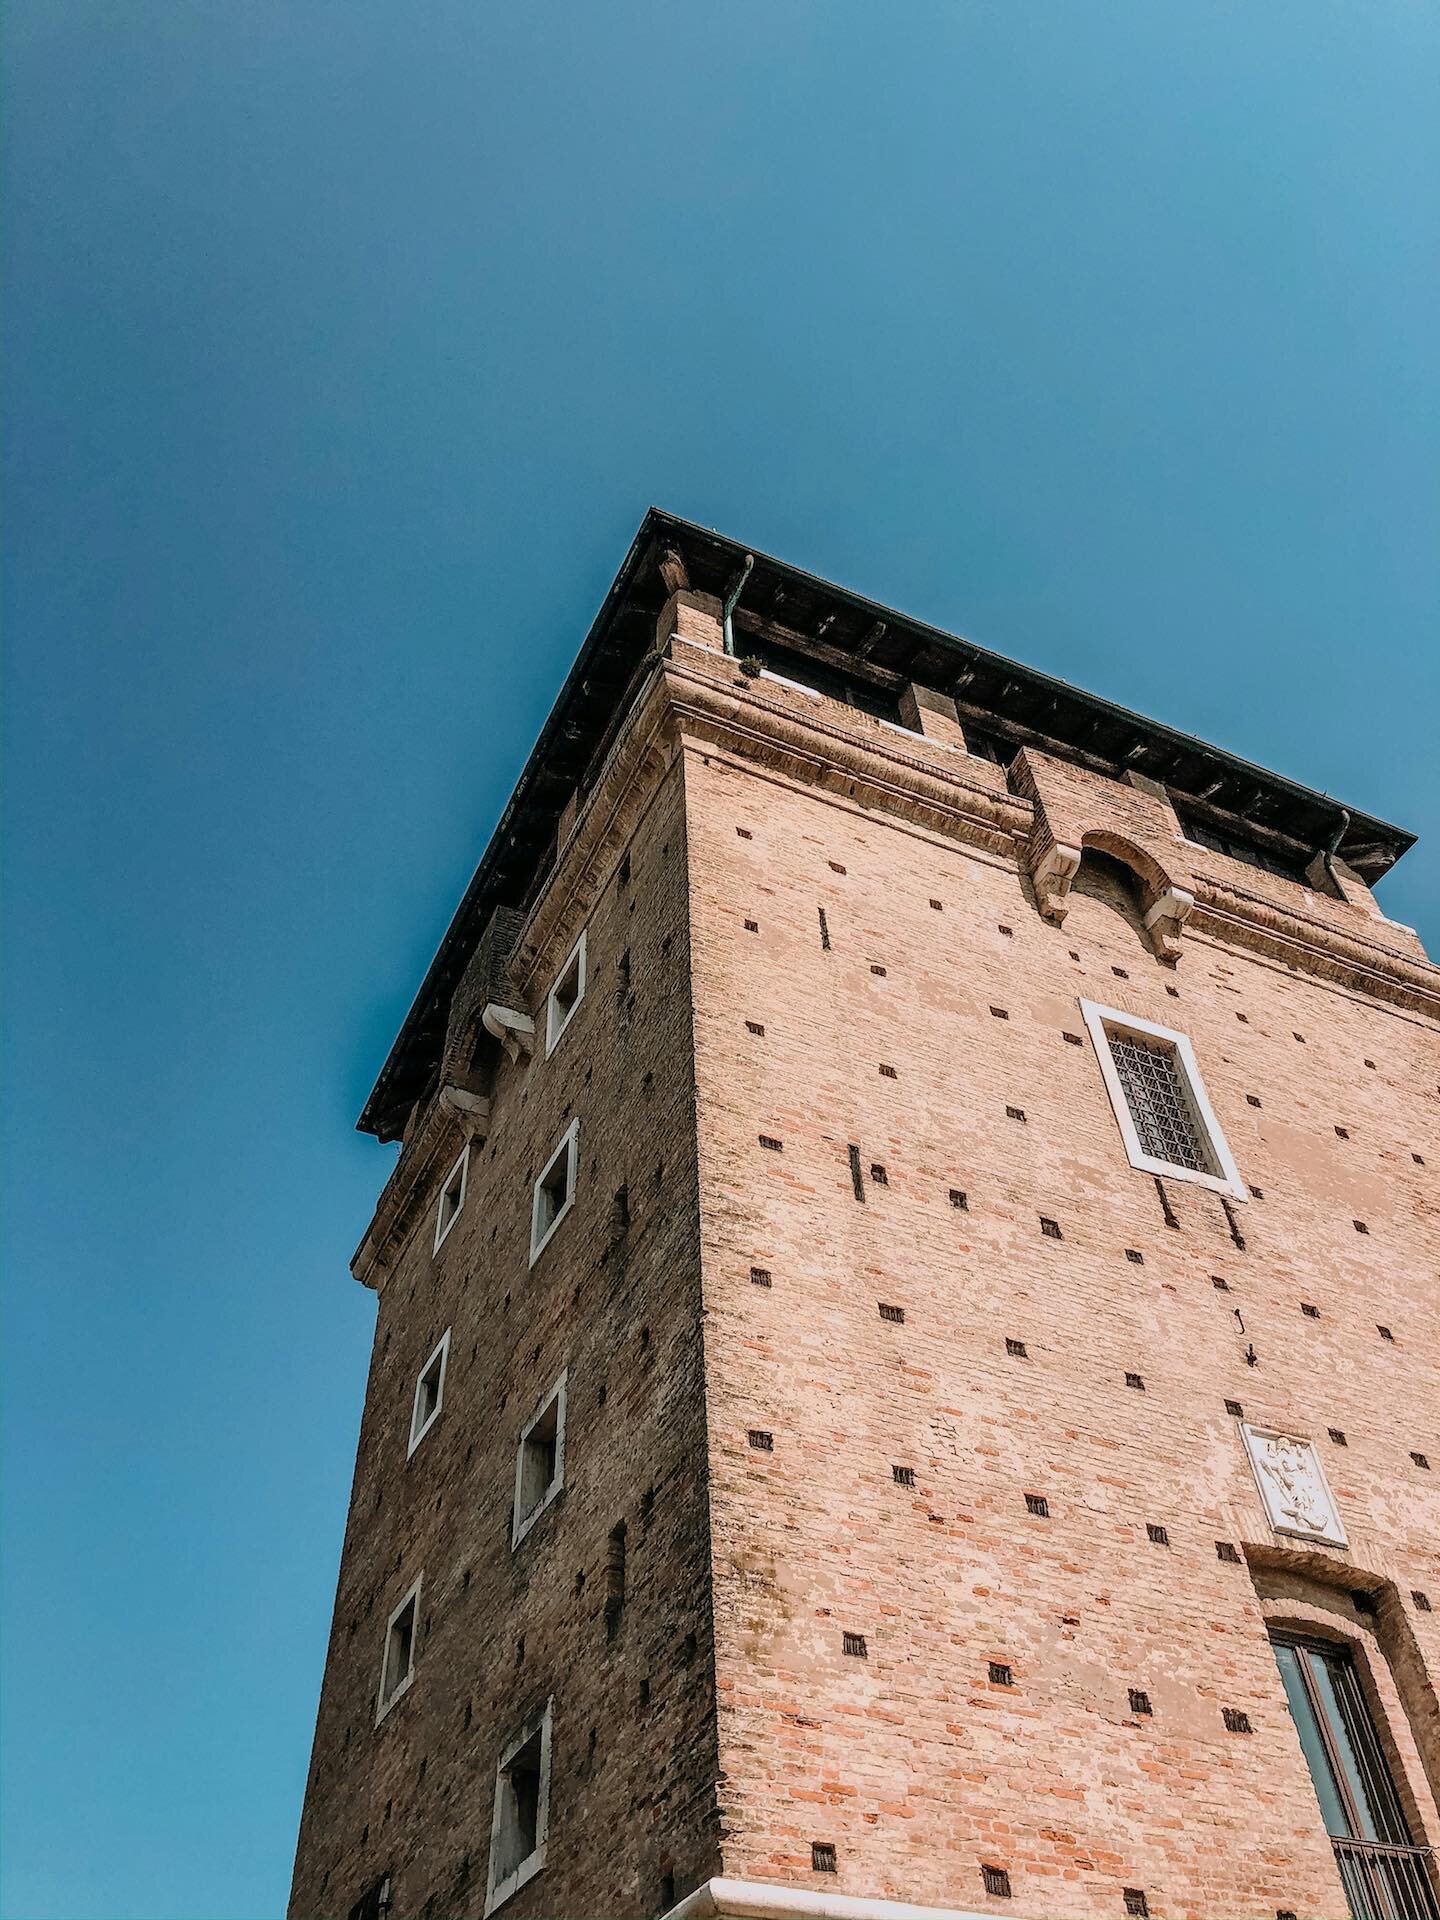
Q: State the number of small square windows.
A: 7